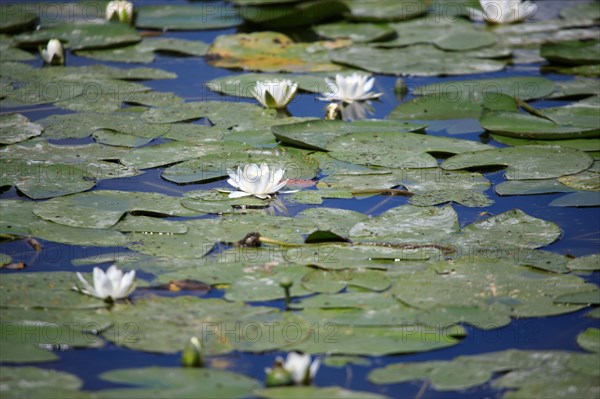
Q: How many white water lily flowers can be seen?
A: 8